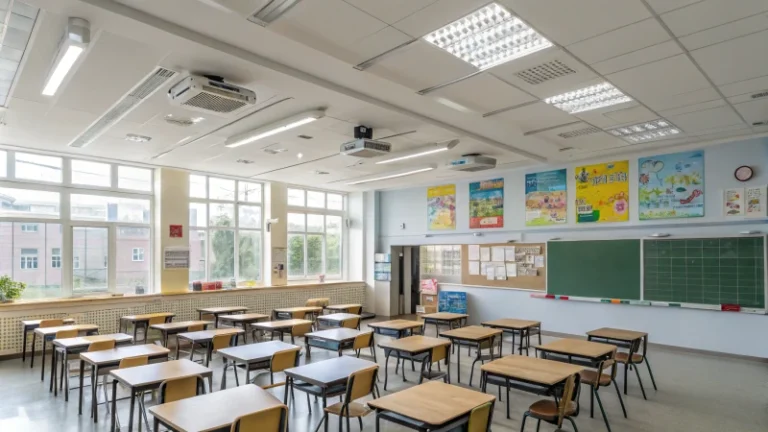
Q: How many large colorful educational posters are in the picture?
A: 5